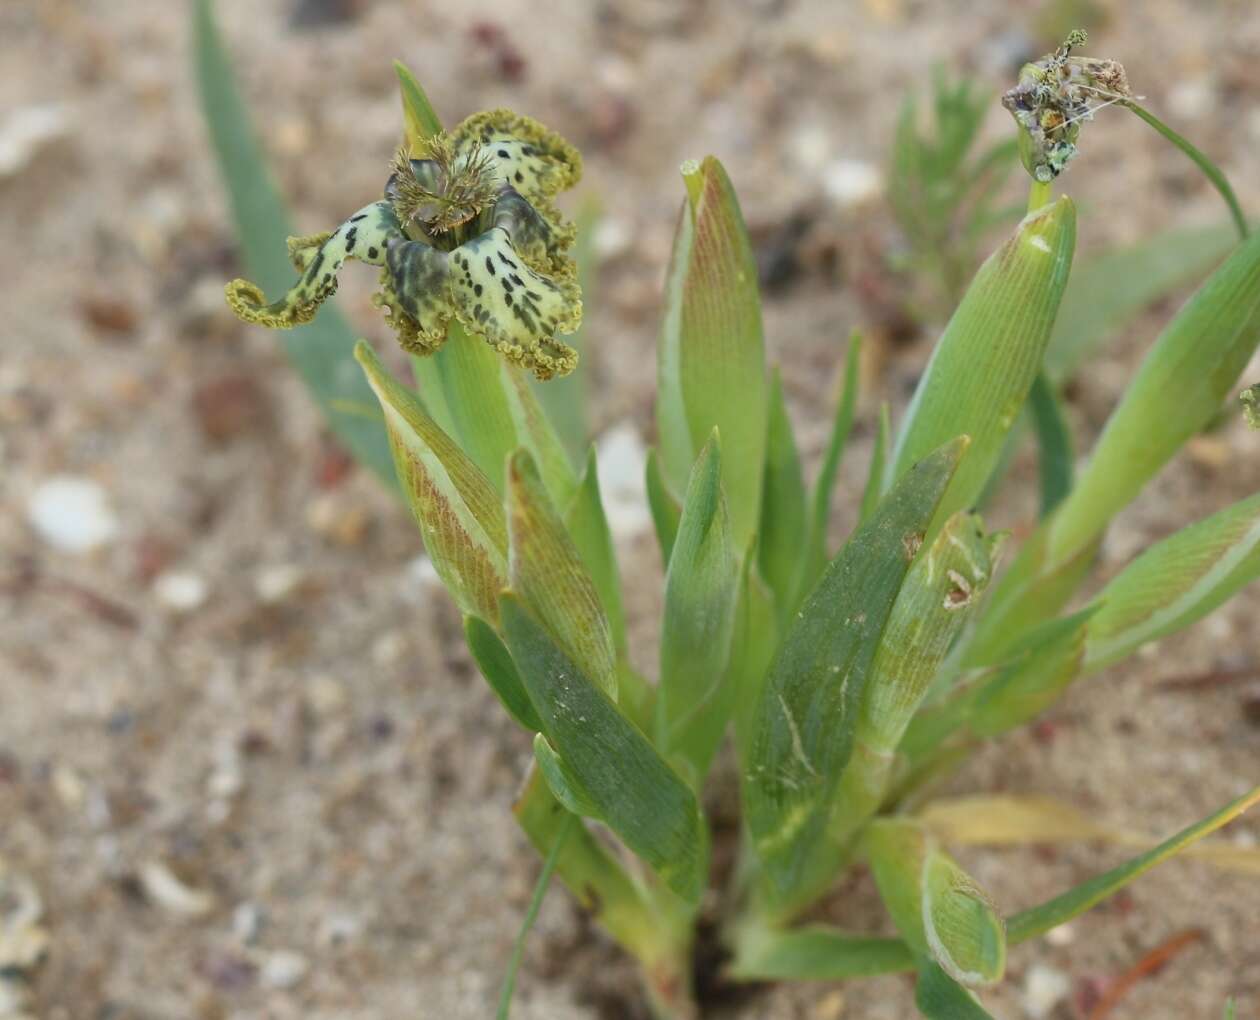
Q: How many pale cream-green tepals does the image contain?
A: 3